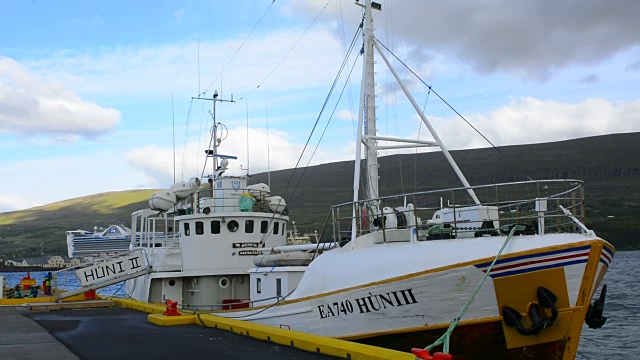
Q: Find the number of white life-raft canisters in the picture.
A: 4